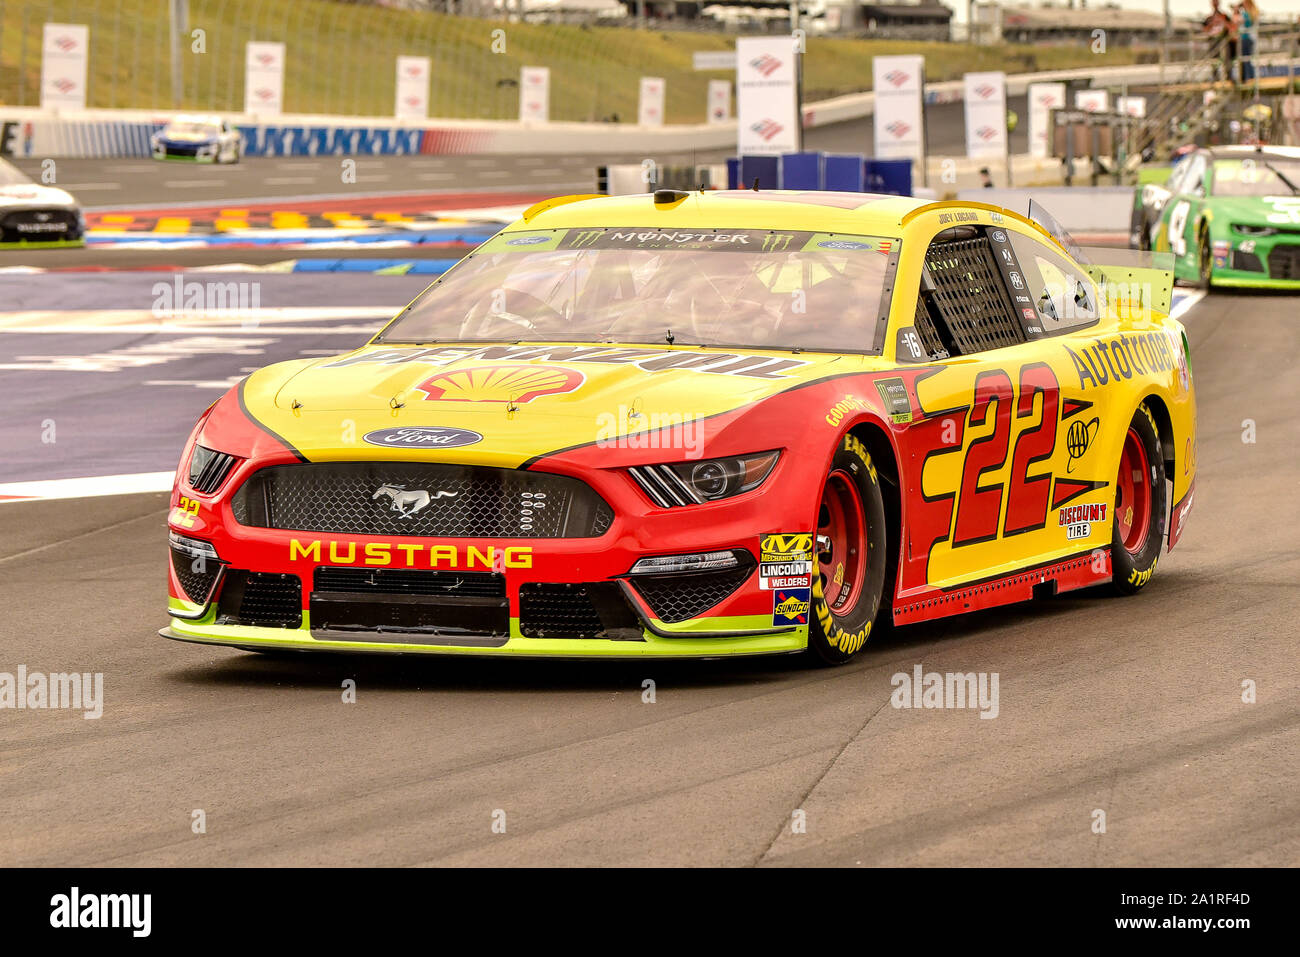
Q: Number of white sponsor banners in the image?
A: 12